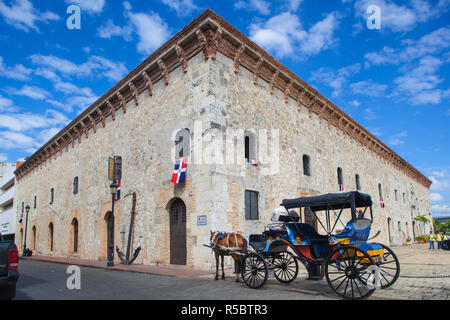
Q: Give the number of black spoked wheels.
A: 4